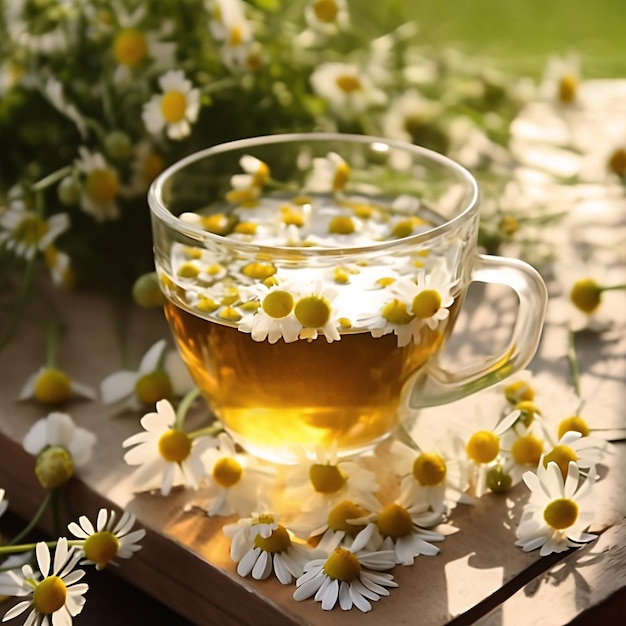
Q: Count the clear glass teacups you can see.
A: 1